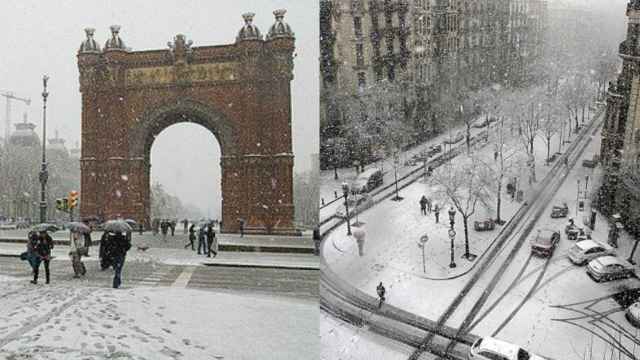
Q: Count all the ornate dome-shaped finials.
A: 4